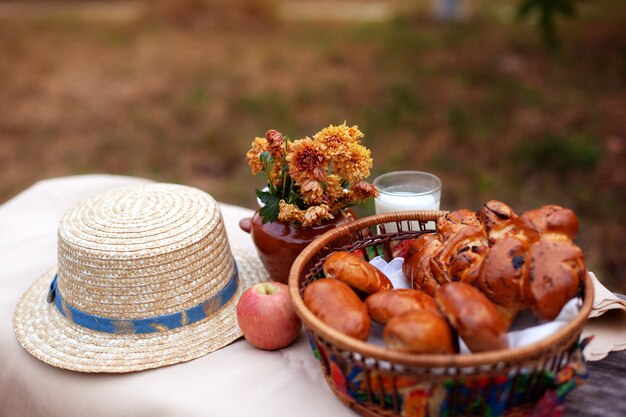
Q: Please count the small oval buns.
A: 5